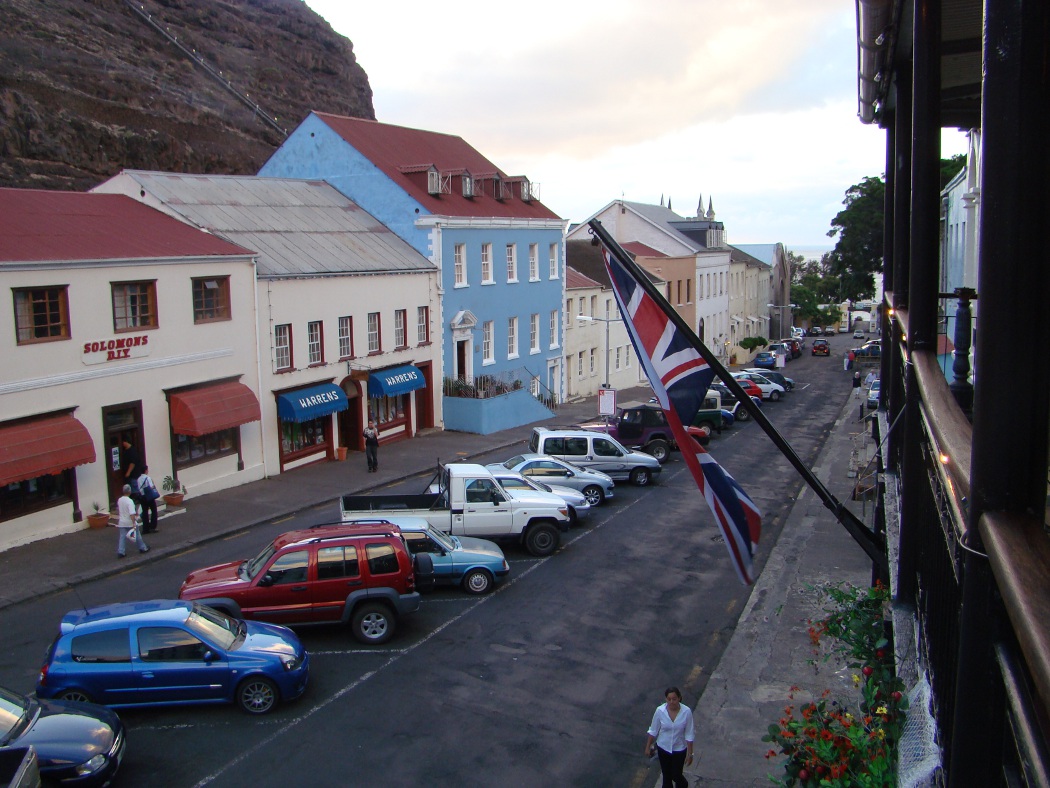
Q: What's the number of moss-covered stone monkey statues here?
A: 0